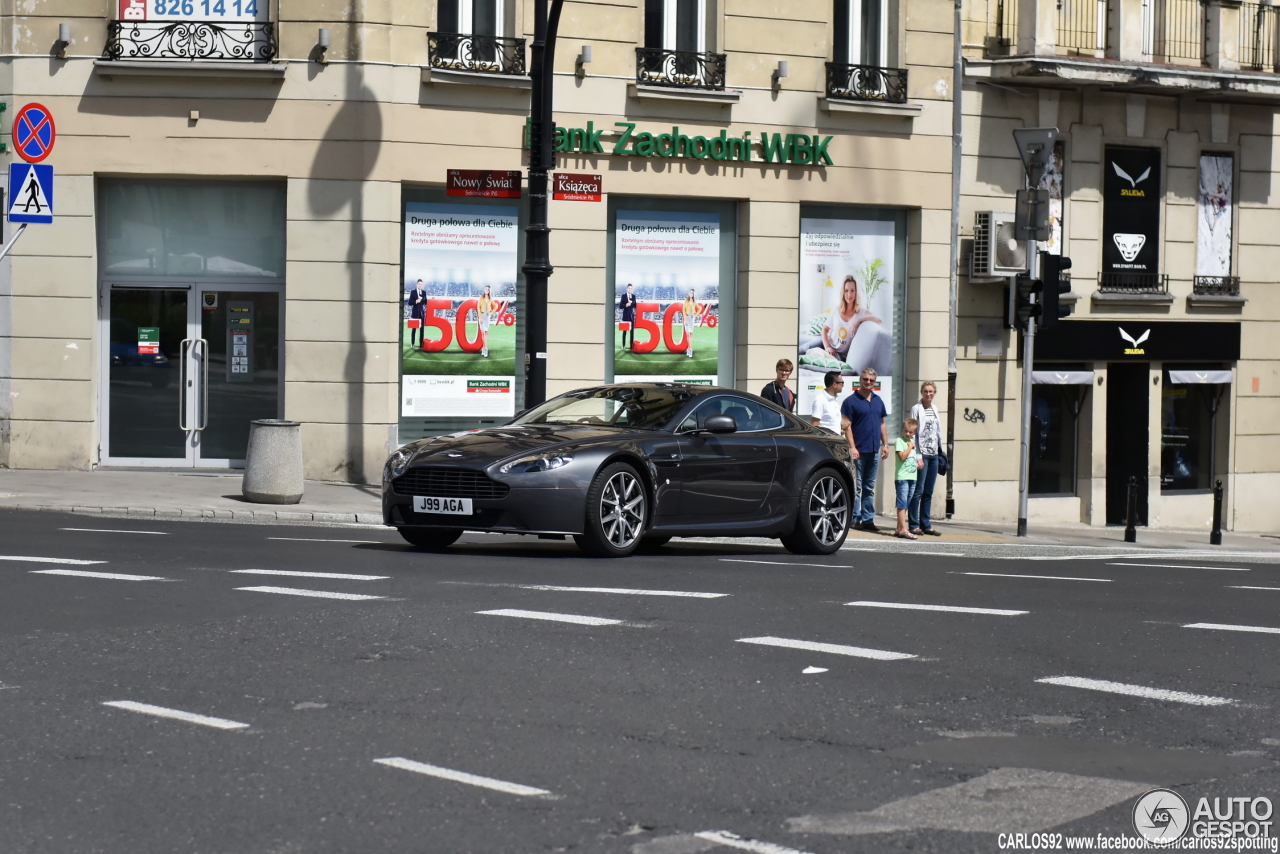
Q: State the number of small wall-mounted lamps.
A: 4